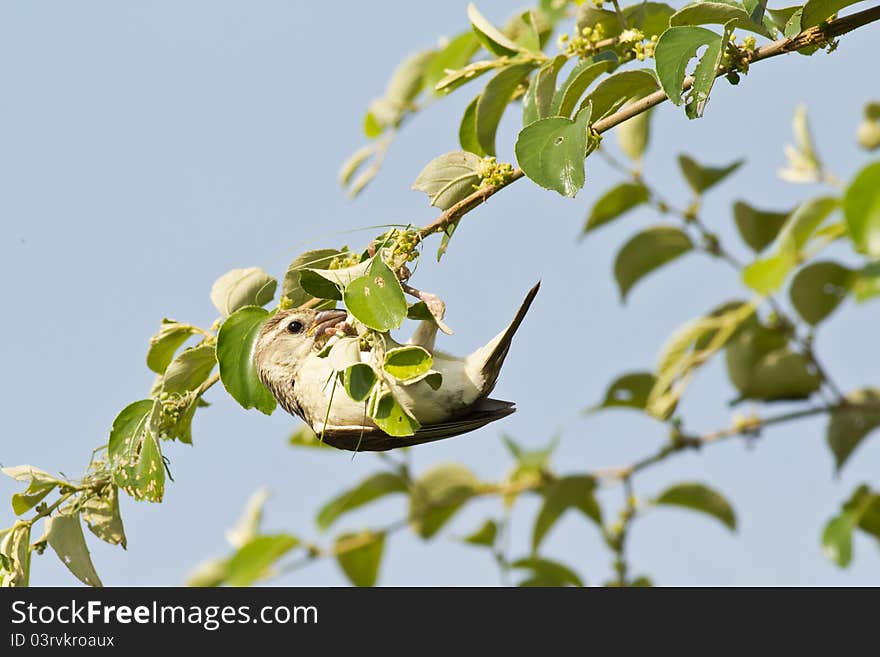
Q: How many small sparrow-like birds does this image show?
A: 1